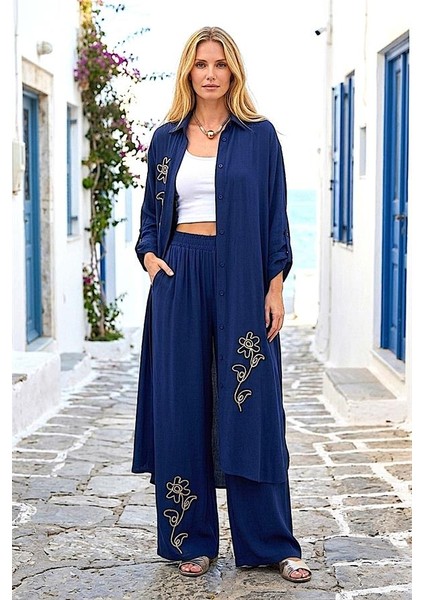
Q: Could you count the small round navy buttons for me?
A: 9